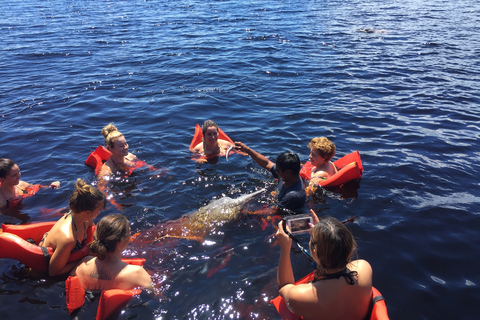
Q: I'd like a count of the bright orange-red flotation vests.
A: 7